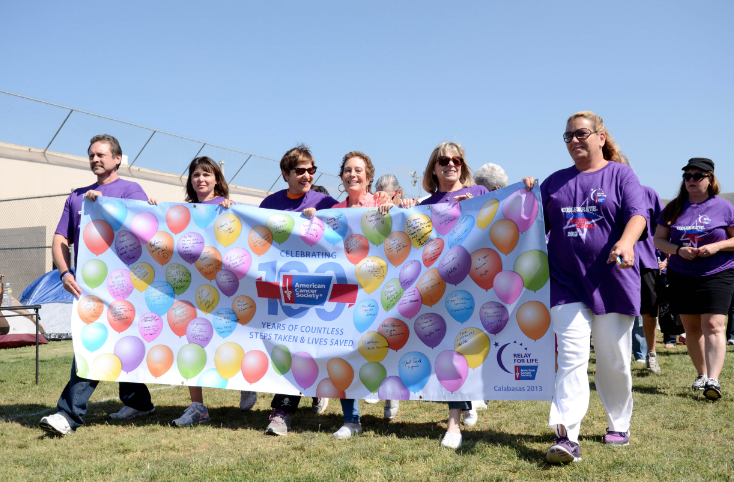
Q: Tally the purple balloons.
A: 10